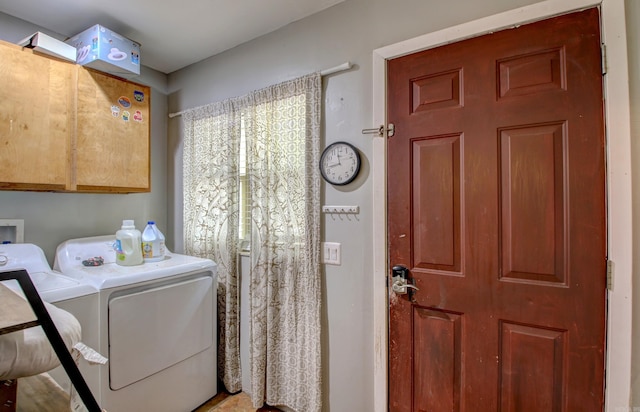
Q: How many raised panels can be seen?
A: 6